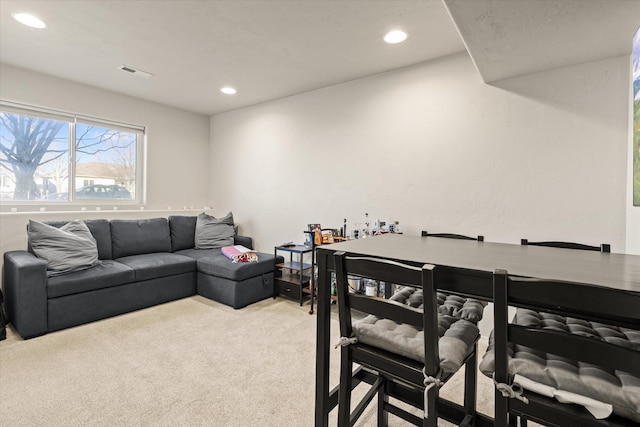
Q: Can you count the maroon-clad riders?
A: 0